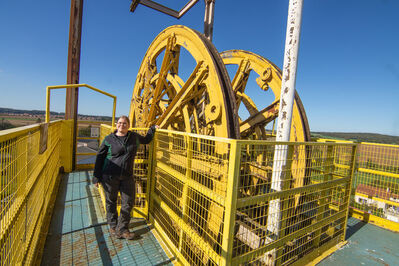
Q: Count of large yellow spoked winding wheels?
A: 2